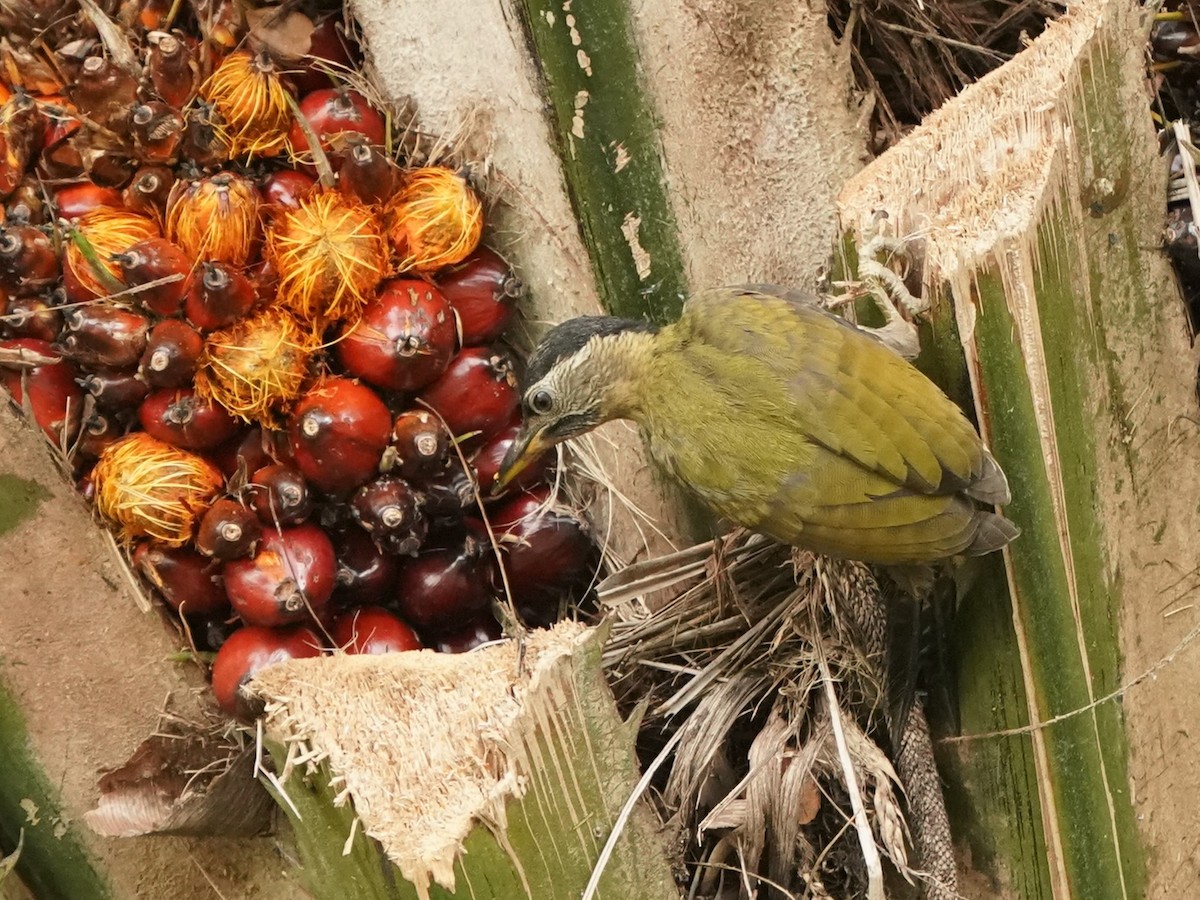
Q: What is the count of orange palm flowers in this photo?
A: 7